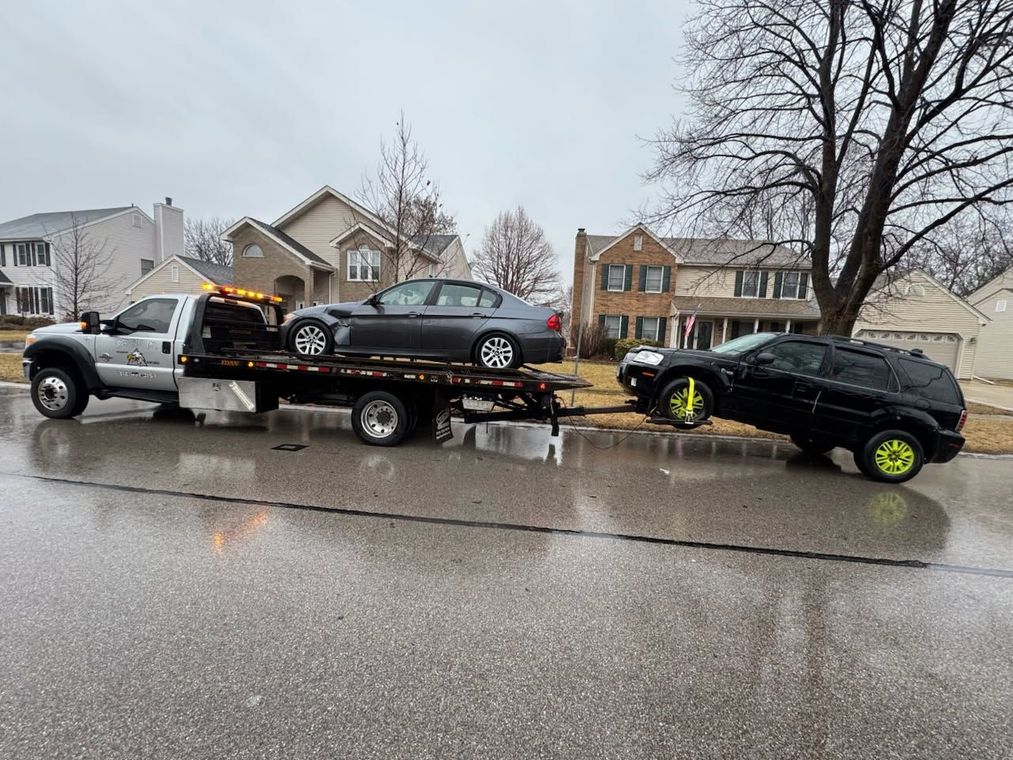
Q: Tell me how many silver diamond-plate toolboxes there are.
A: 1